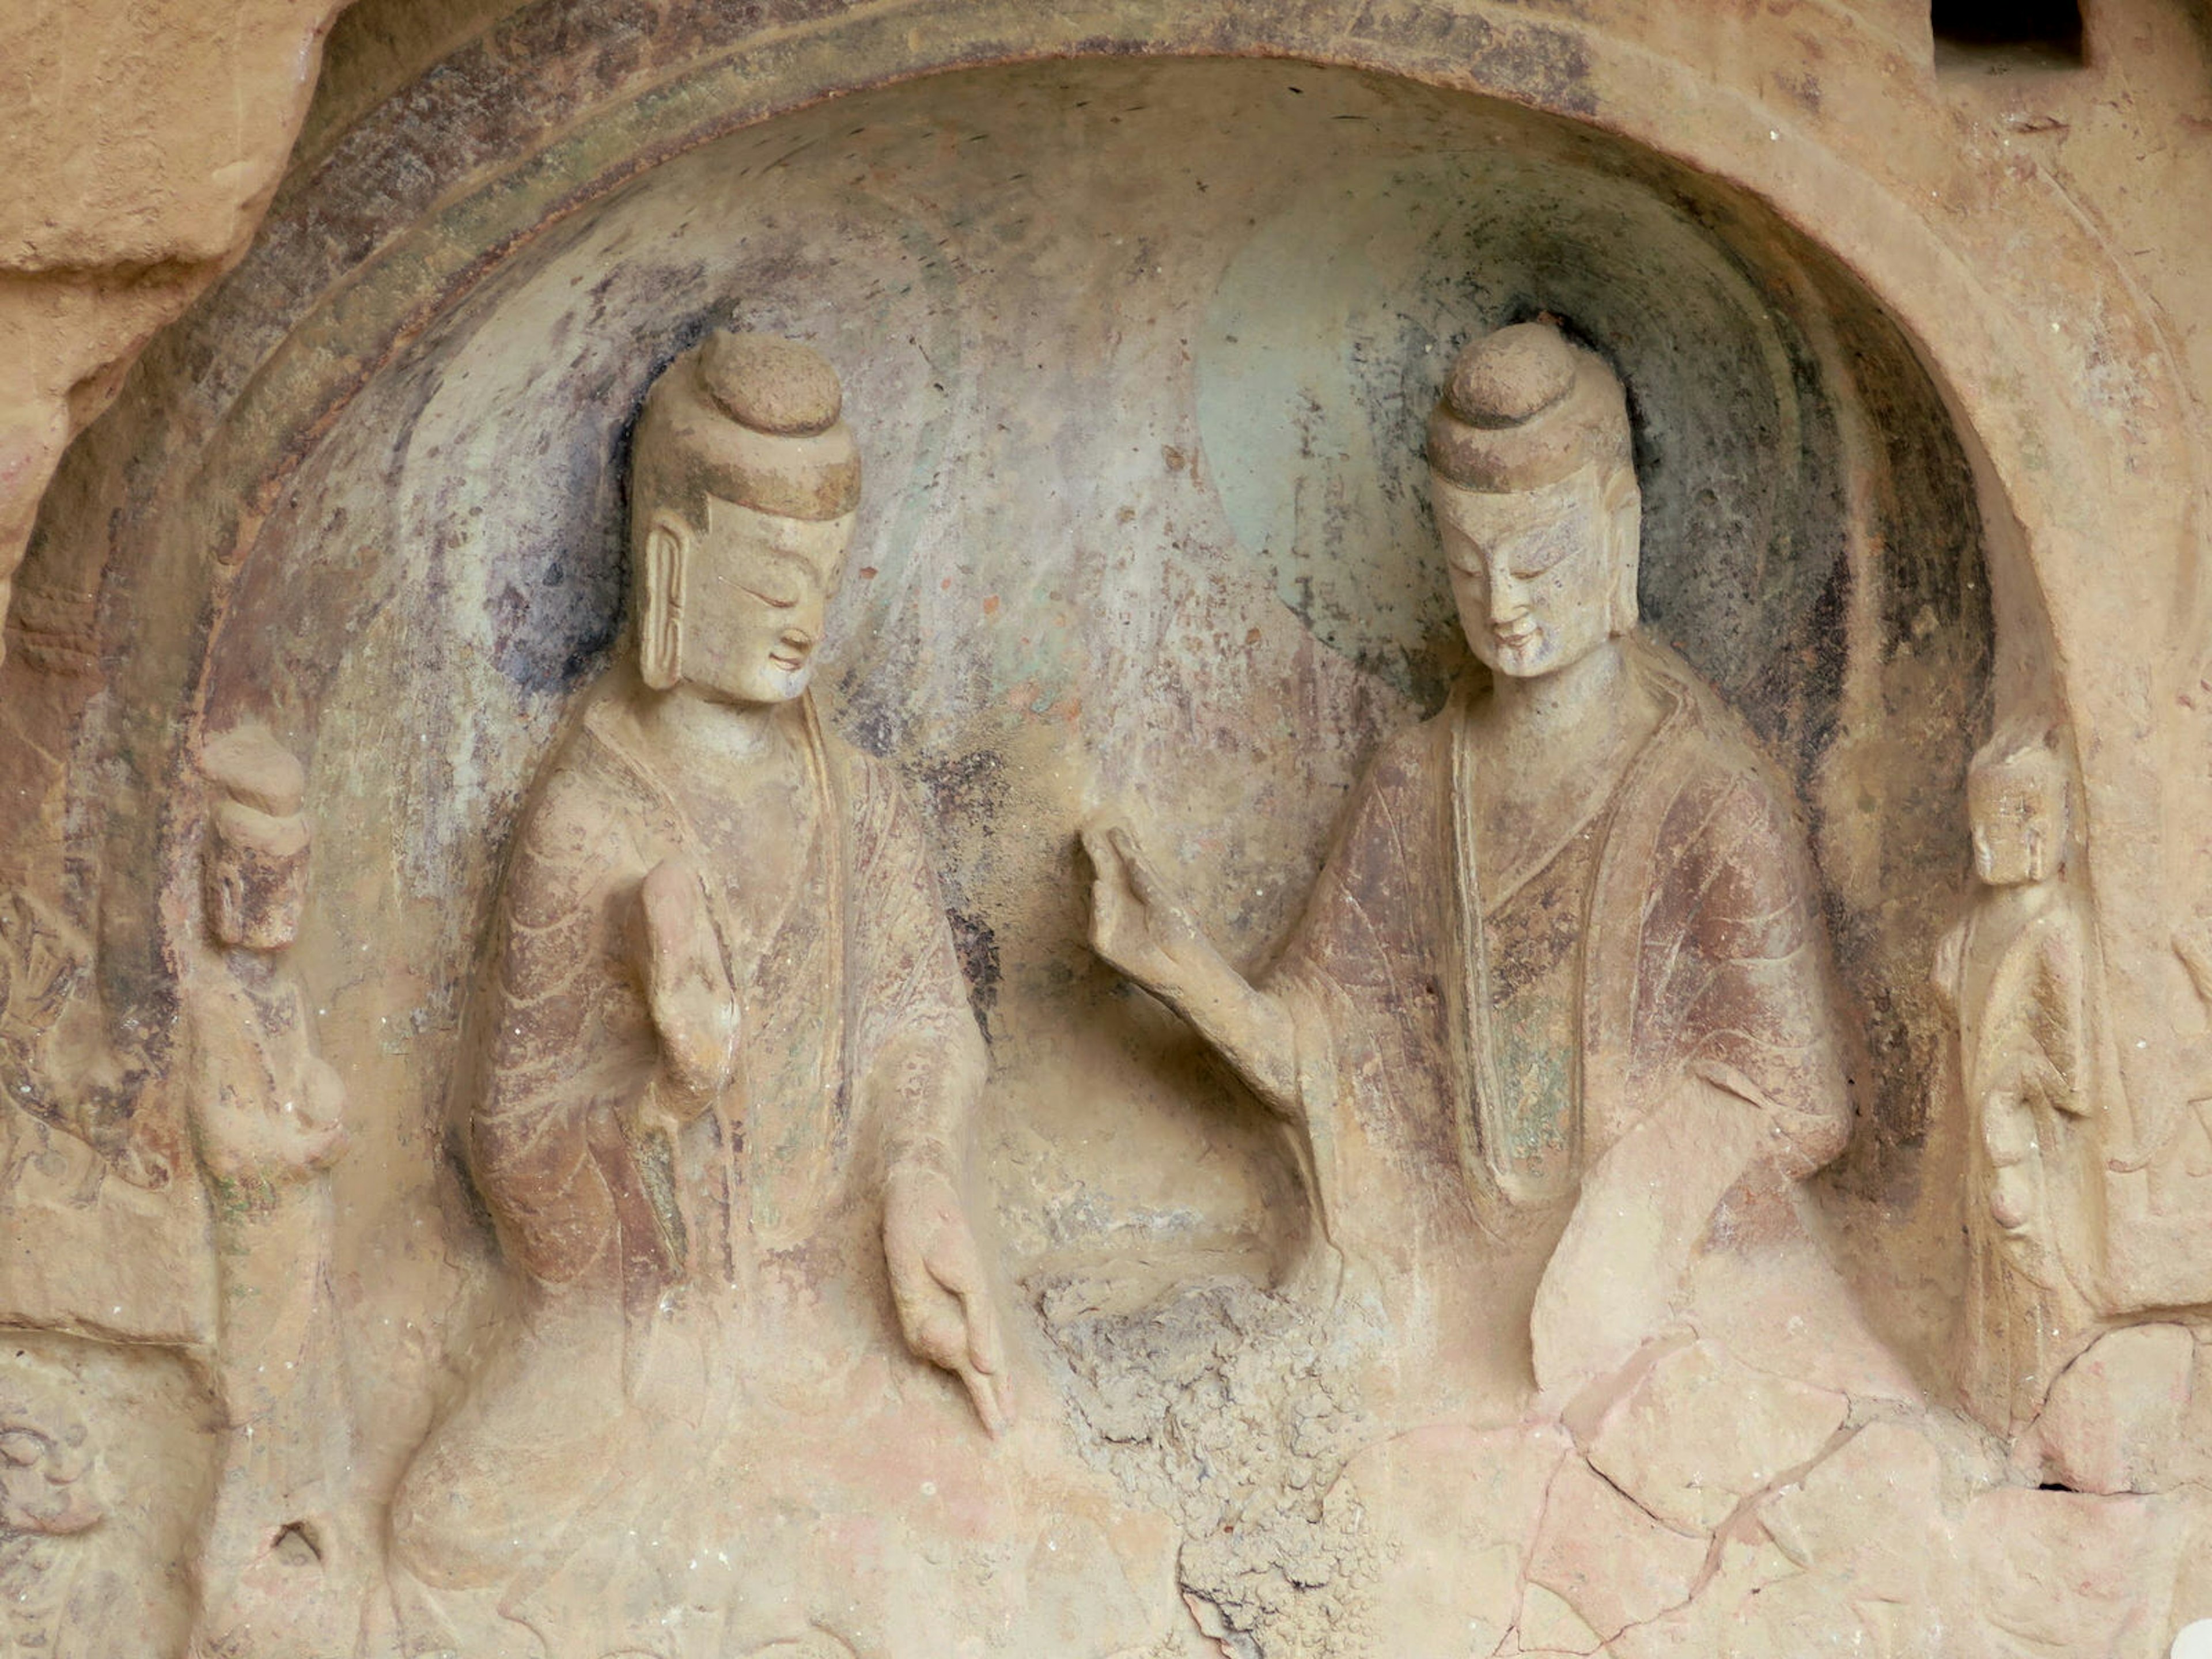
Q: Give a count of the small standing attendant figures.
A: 2